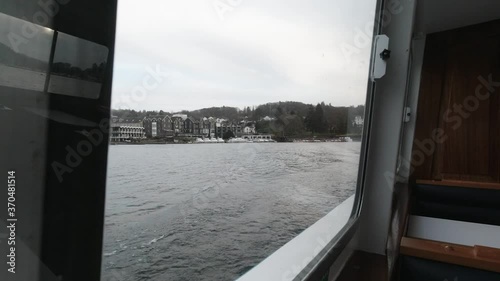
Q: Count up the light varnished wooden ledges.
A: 2